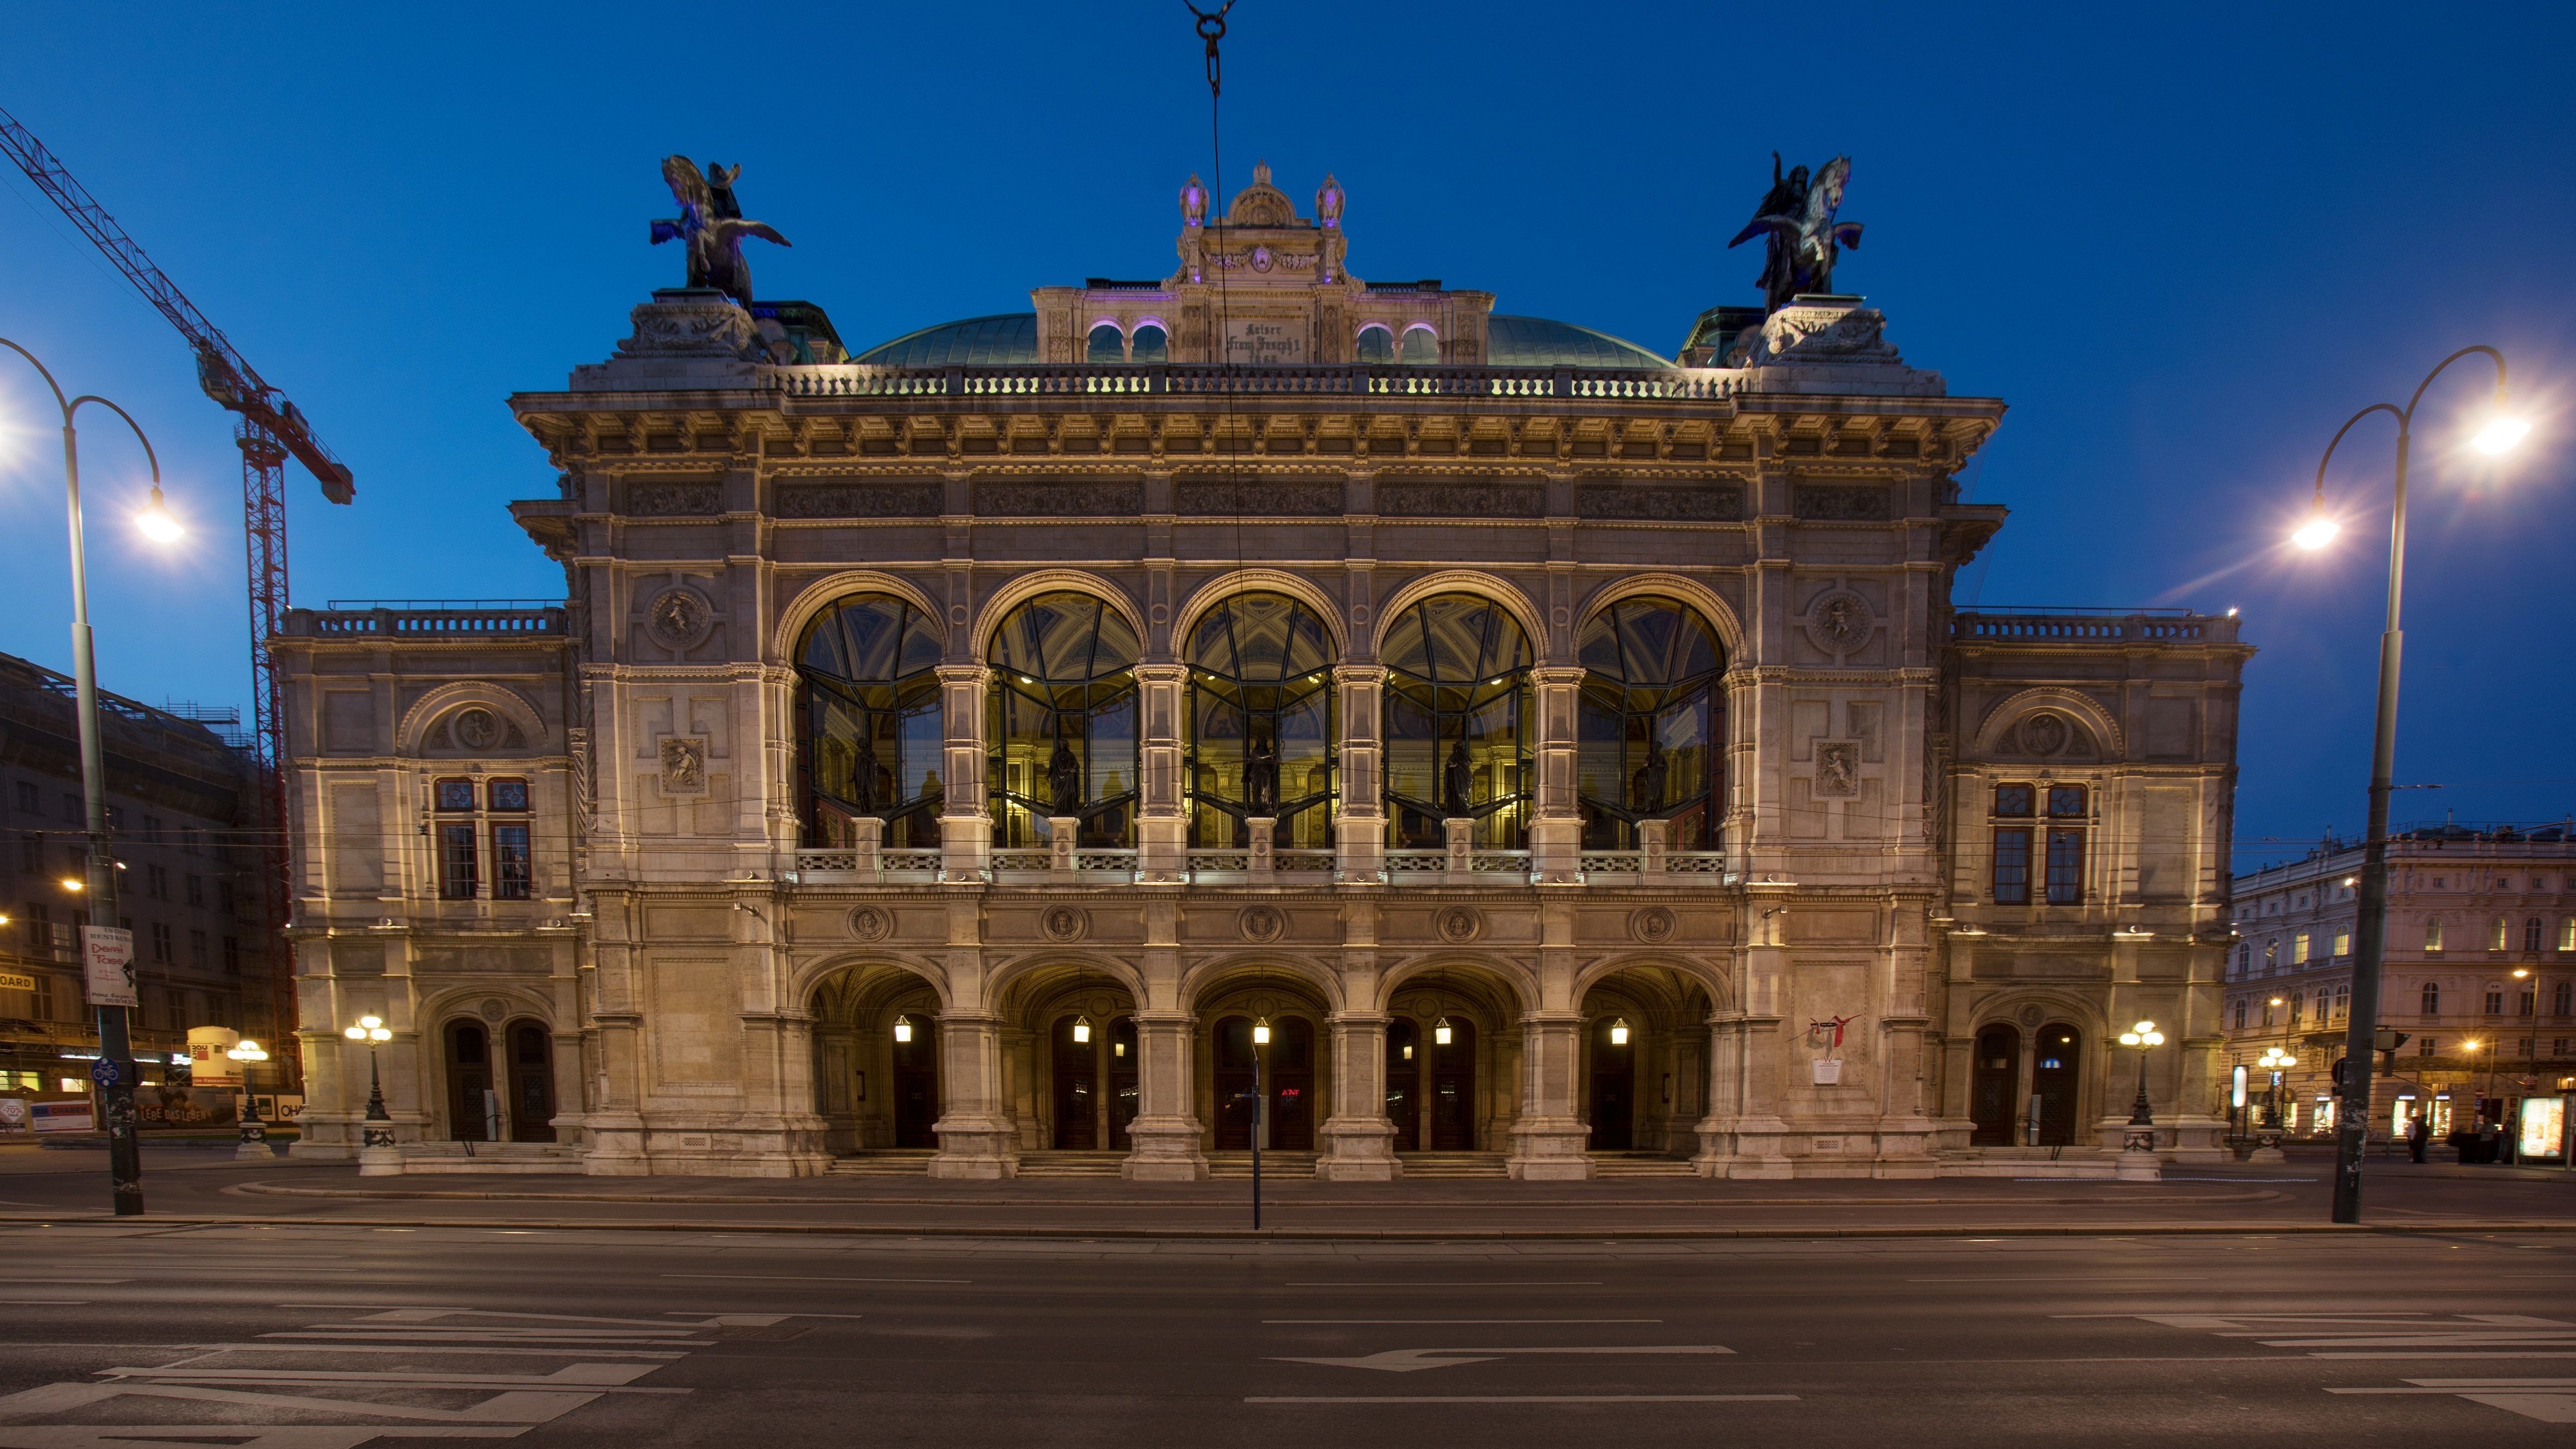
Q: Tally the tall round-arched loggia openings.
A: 5